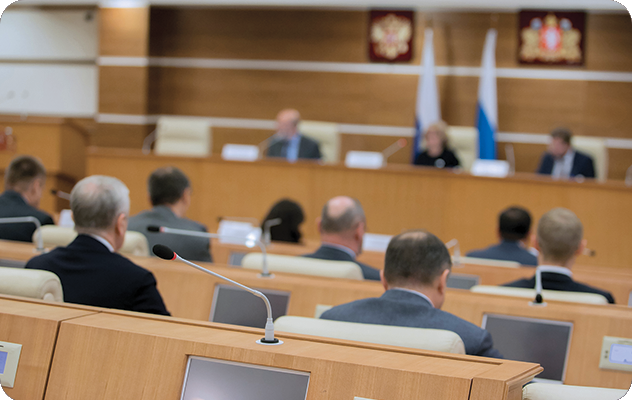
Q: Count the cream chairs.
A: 11